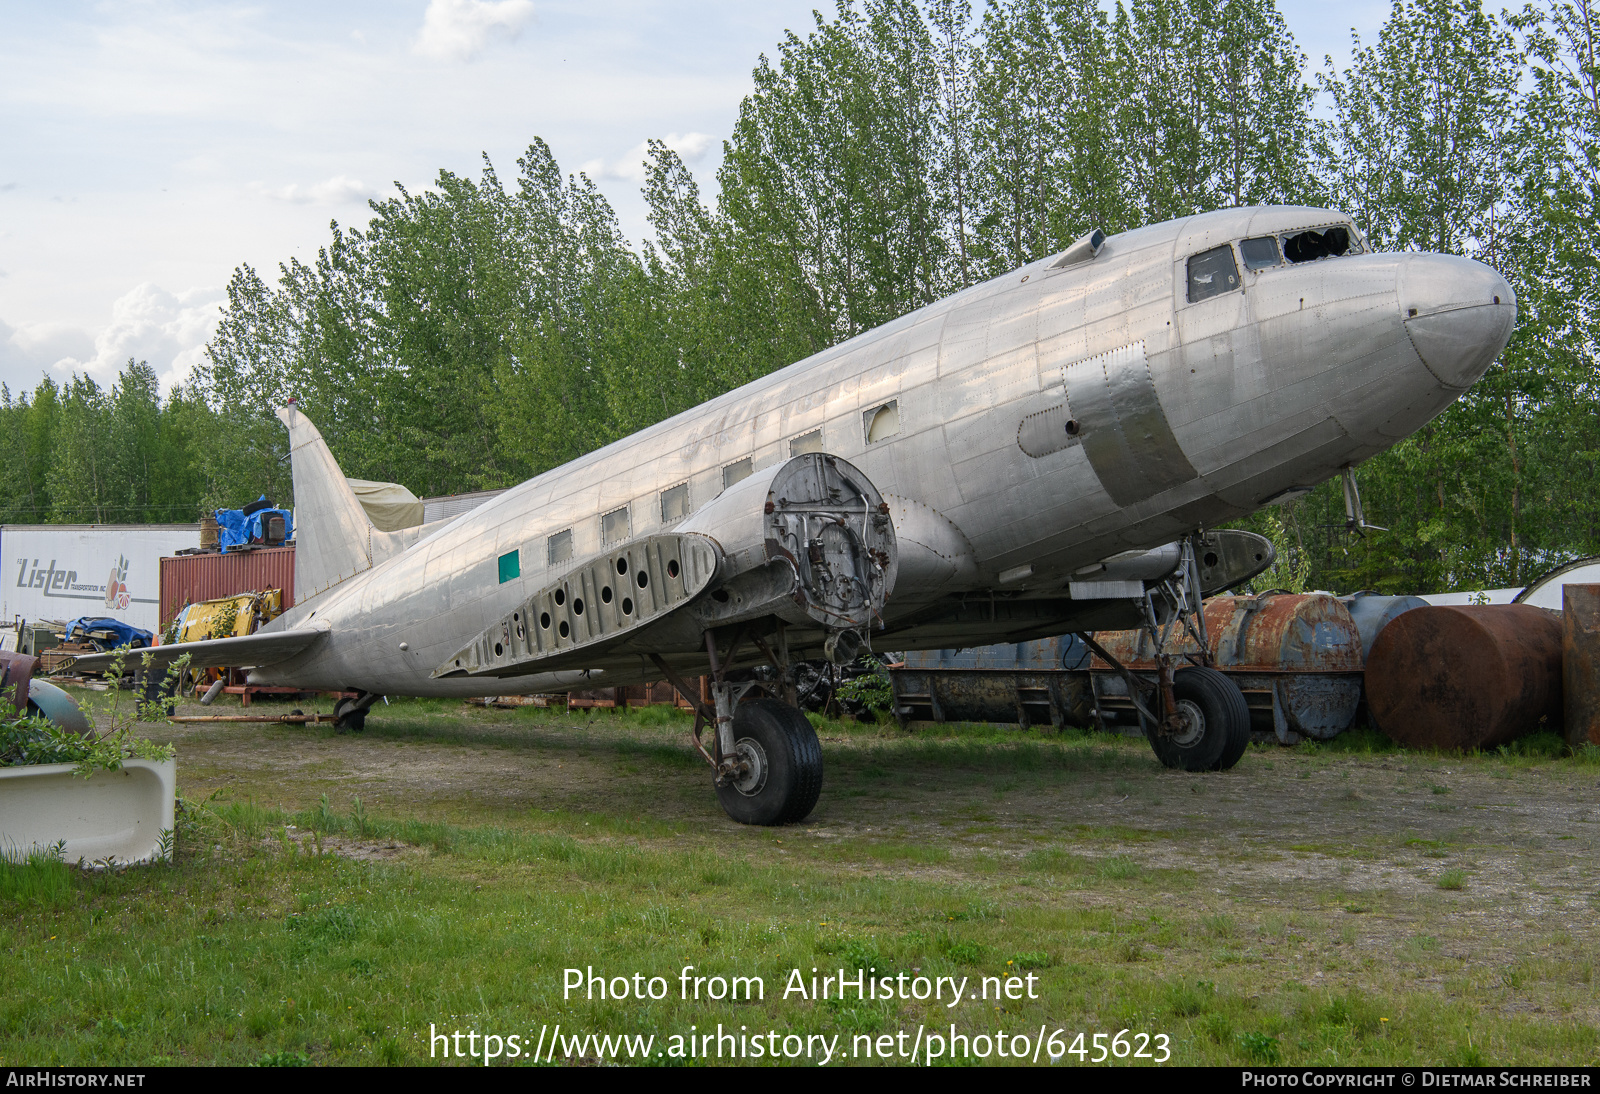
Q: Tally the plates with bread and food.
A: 0